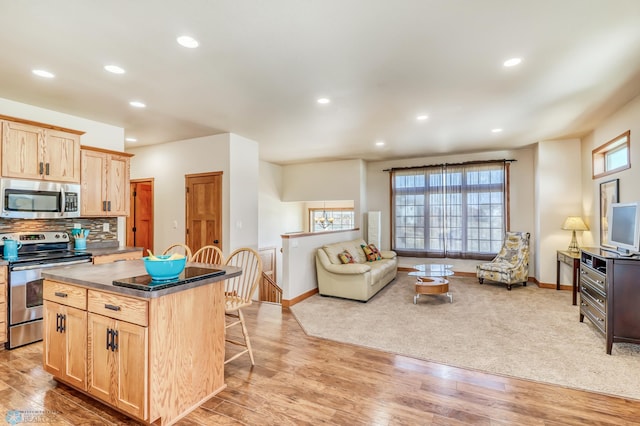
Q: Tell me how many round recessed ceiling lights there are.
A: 10